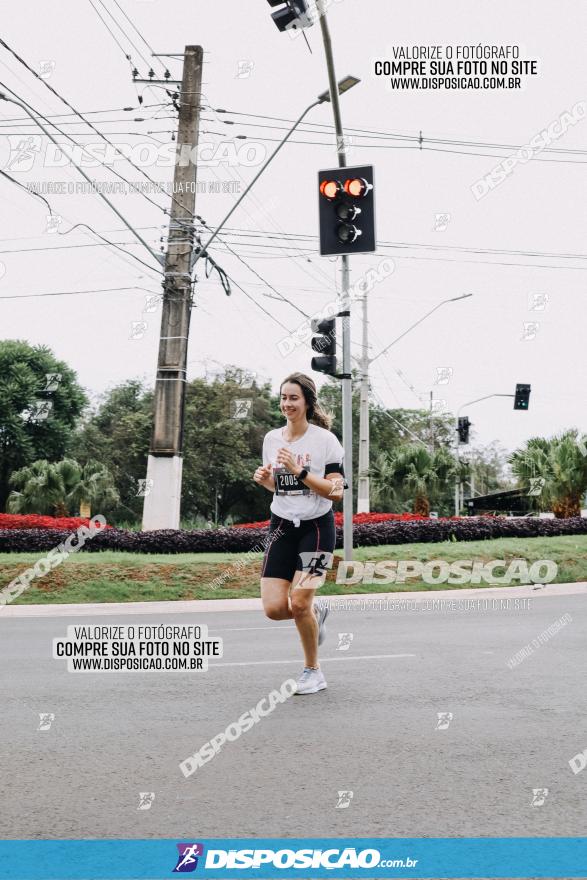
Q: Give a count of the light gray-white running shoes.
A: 2